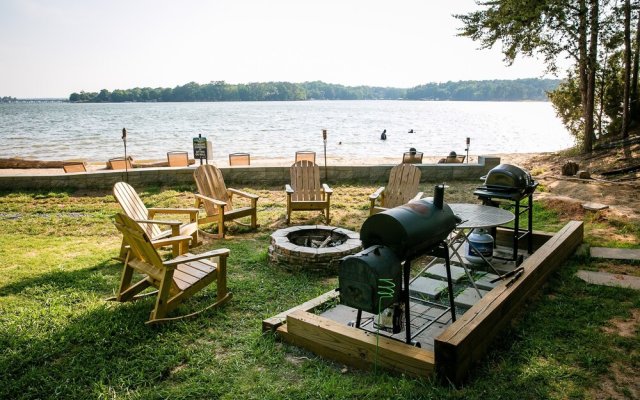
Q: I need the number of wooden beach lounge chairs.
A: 5